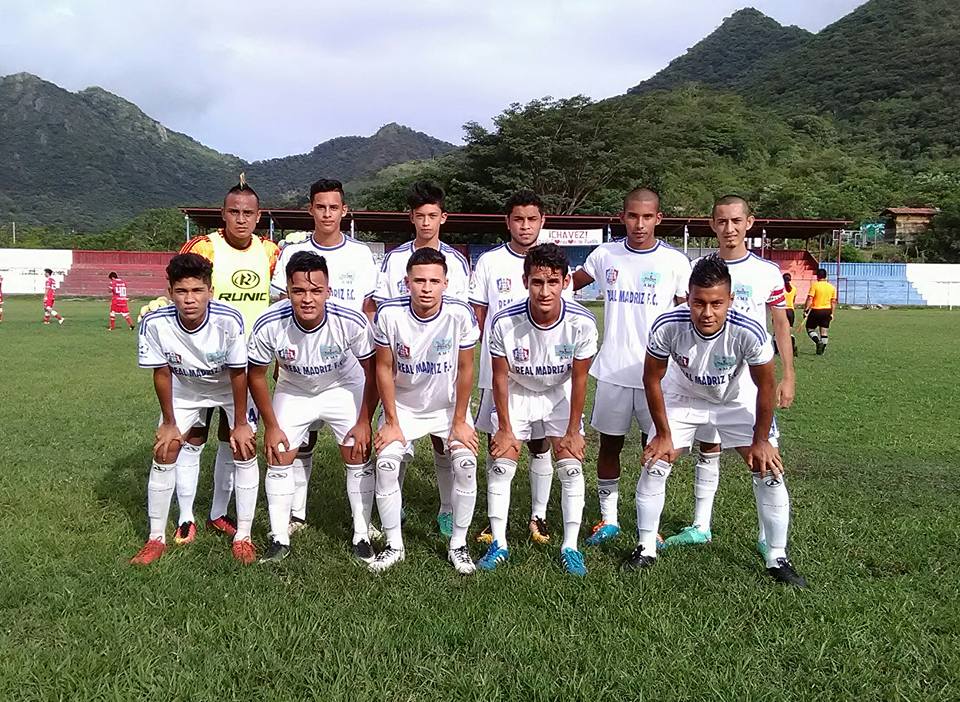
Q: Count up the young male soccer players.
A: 11